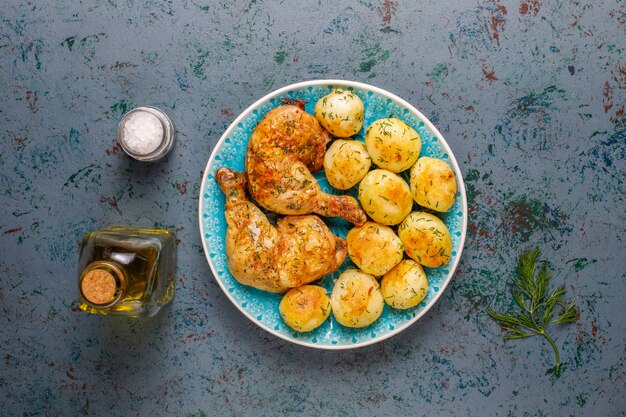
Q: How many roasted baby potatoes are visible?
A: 10